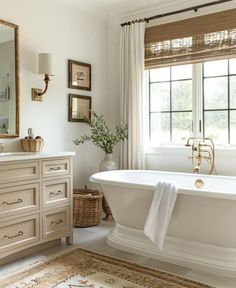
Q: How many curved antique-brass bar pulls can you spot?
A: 5